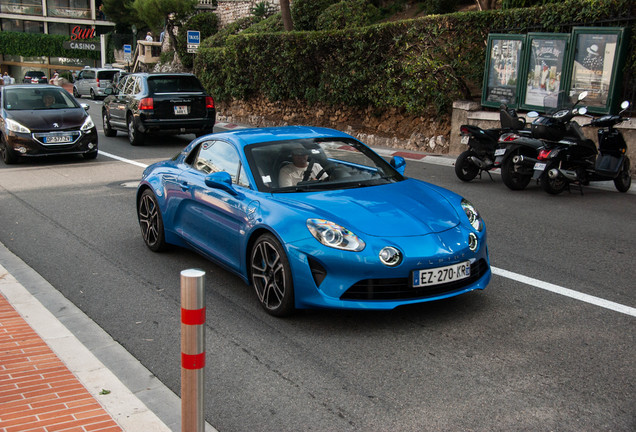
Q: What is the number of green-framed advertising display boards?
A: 3